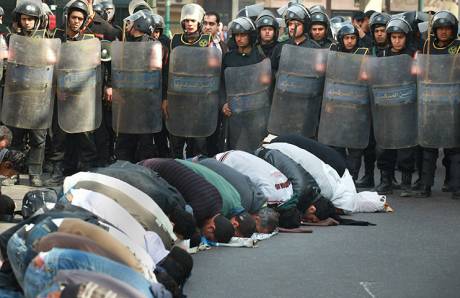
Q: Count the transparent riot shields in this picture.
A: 9